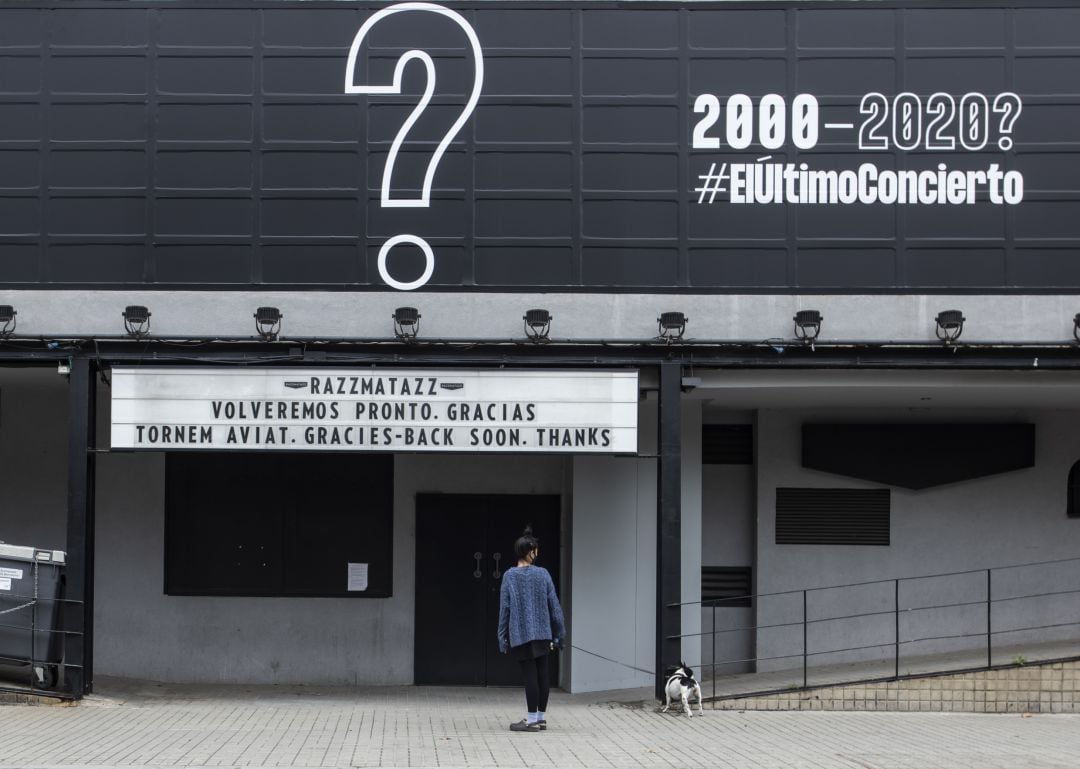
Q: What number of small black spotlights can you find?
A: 9